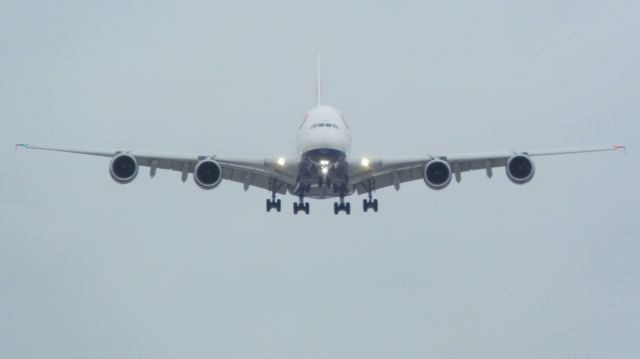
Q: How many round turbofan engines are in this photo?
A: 4